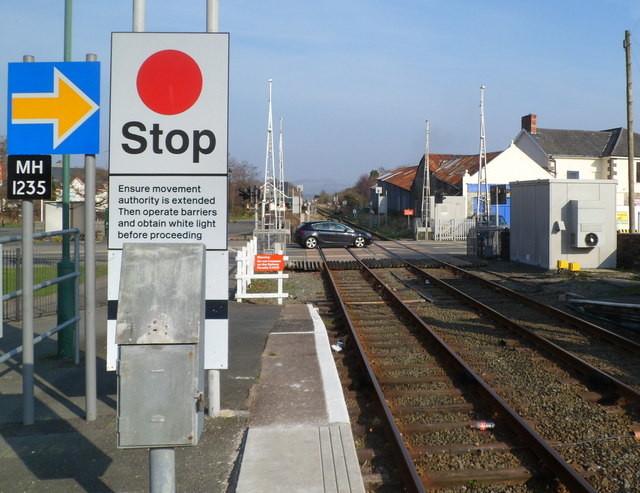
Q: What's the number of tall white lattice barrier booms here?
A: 4